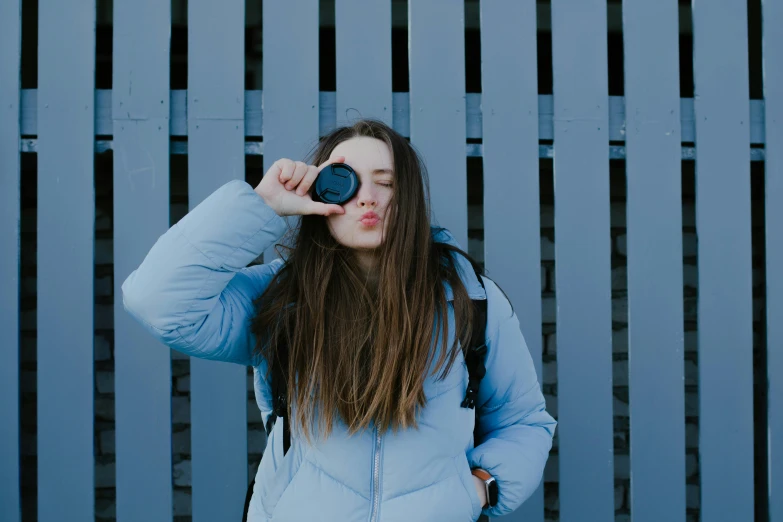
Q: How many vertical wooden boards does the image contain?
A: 12